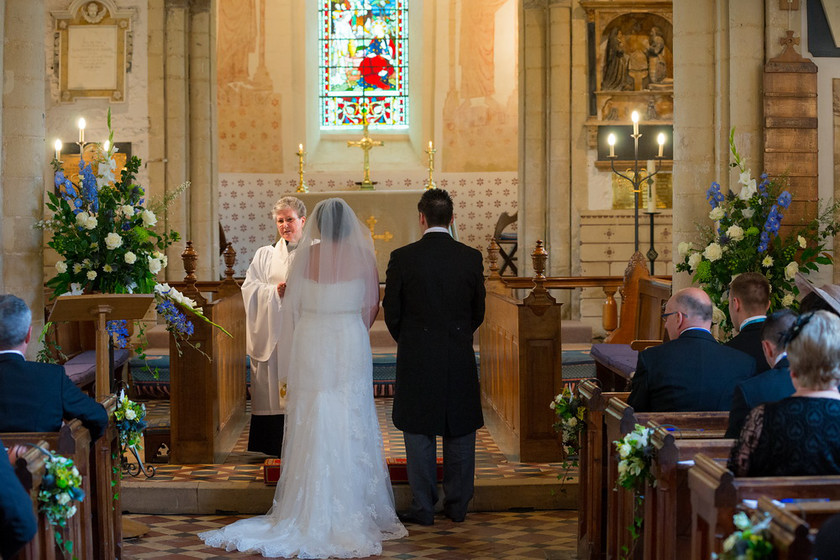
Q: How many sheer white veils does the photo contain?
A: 1